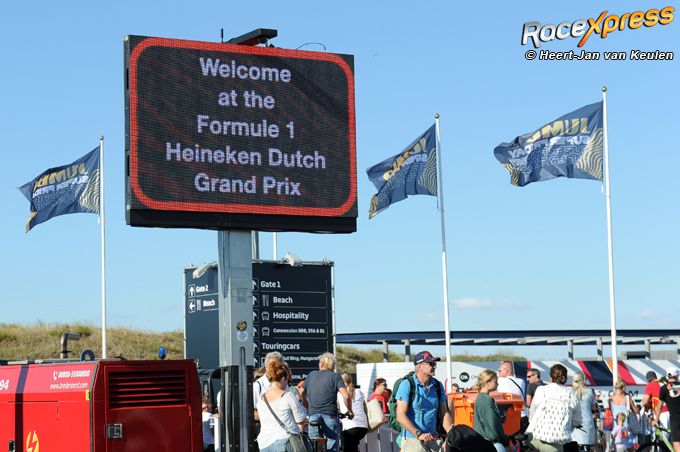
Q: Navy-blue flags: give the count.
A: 3